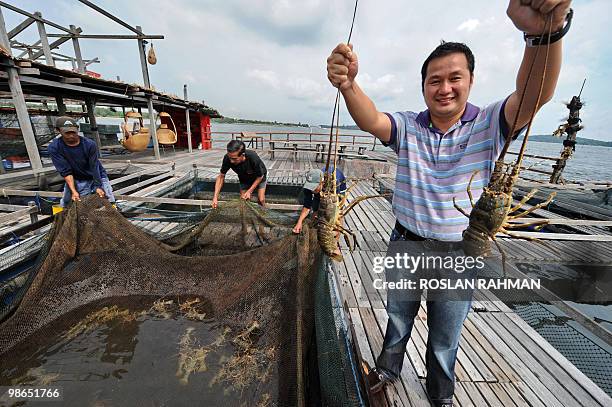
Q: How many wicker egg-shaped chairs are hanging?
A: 2